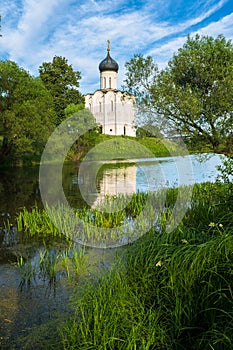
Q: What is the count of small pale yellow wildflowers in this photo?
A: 4